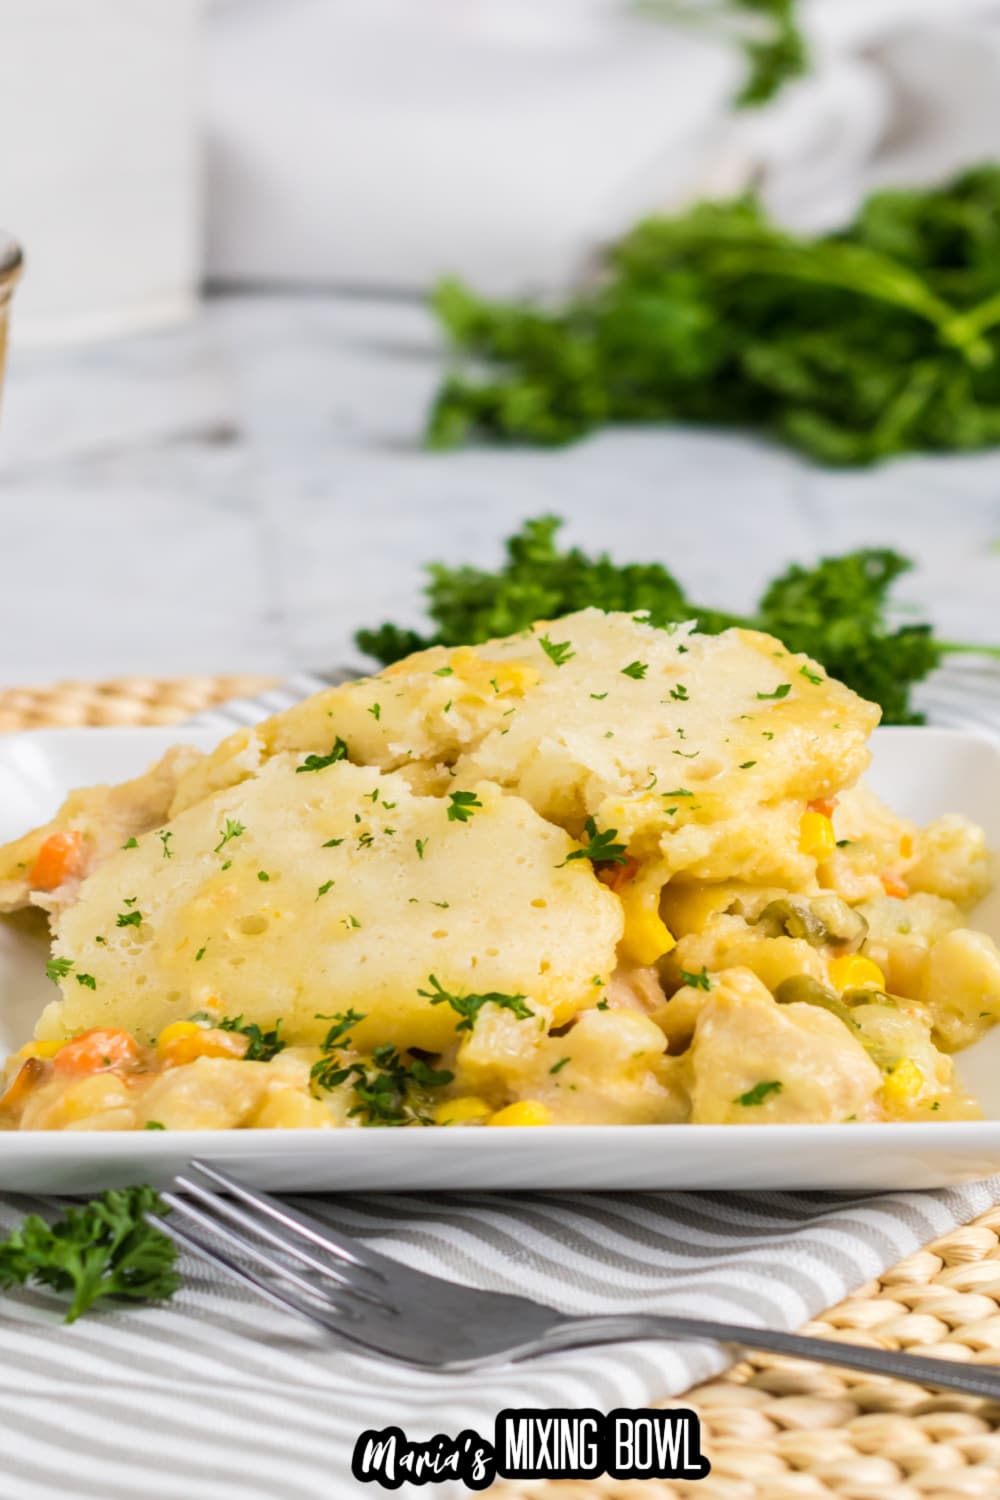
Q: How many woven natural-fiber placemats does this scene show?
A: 1